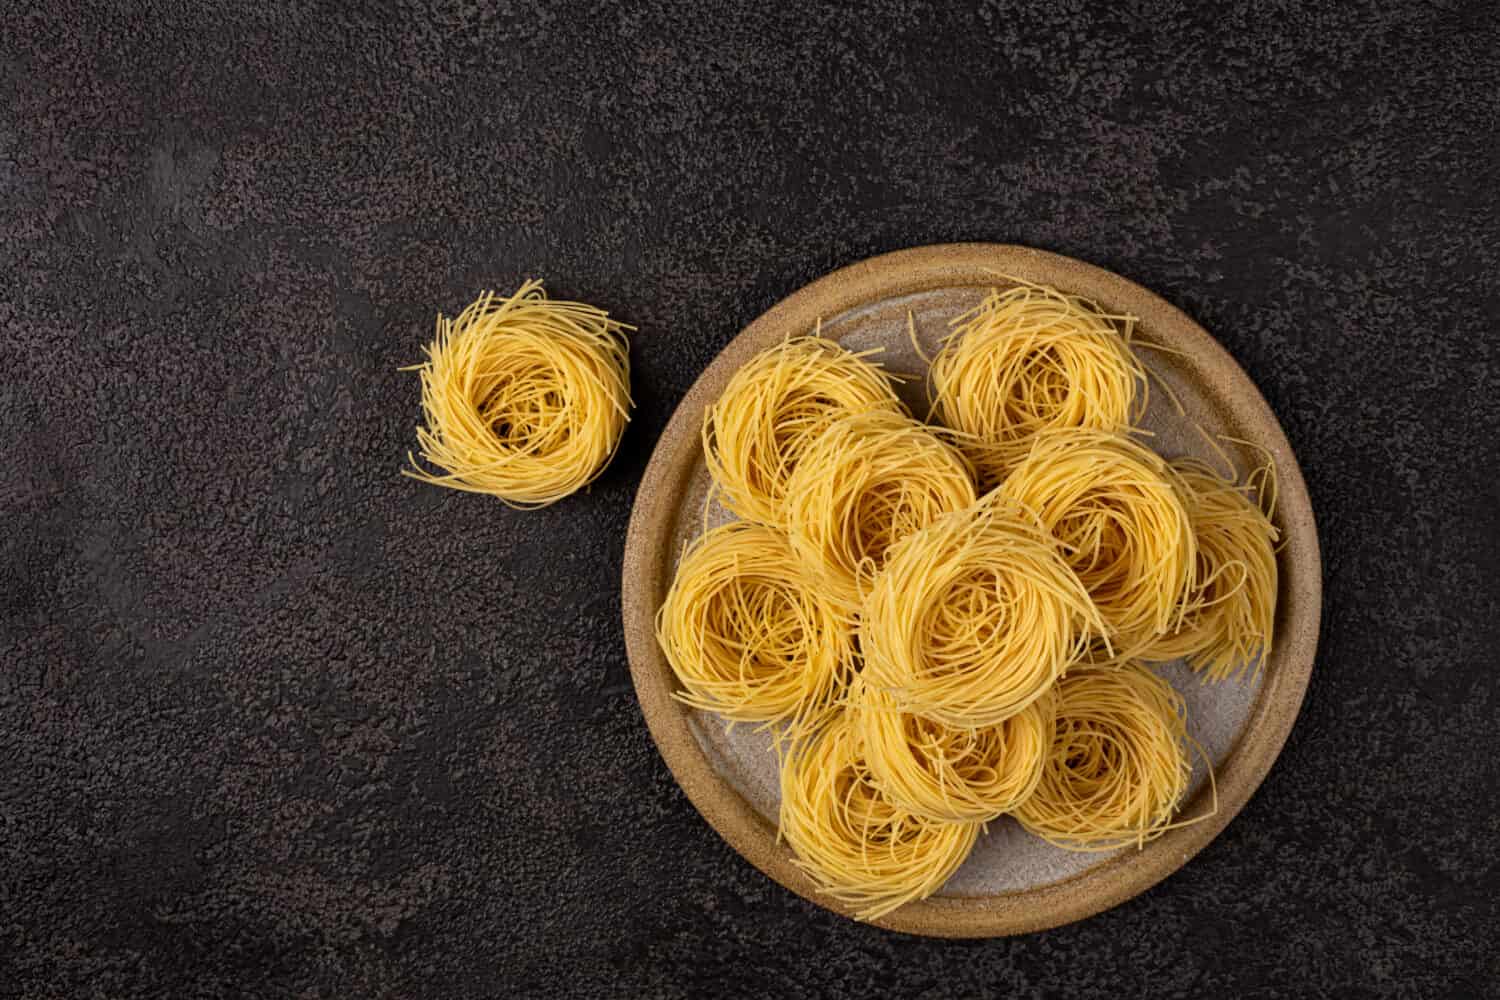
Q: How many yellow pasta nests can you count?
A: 11